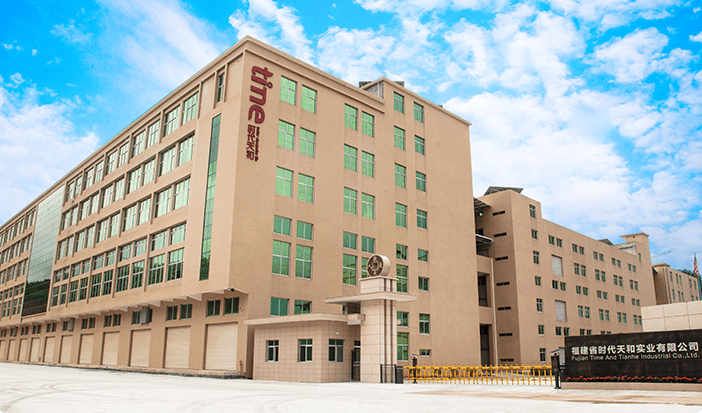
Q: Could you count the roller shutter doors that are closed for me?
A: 11